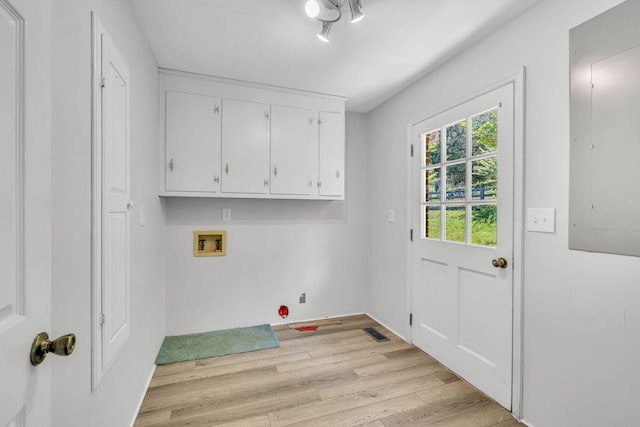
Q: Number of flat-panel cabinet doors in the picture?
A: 4